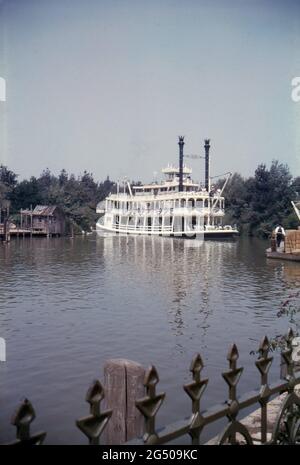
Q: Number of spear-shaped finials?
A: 7